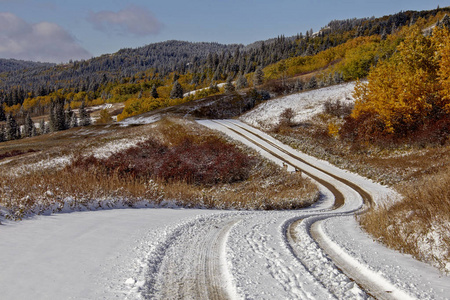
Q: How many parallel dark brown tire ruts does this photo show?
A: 2